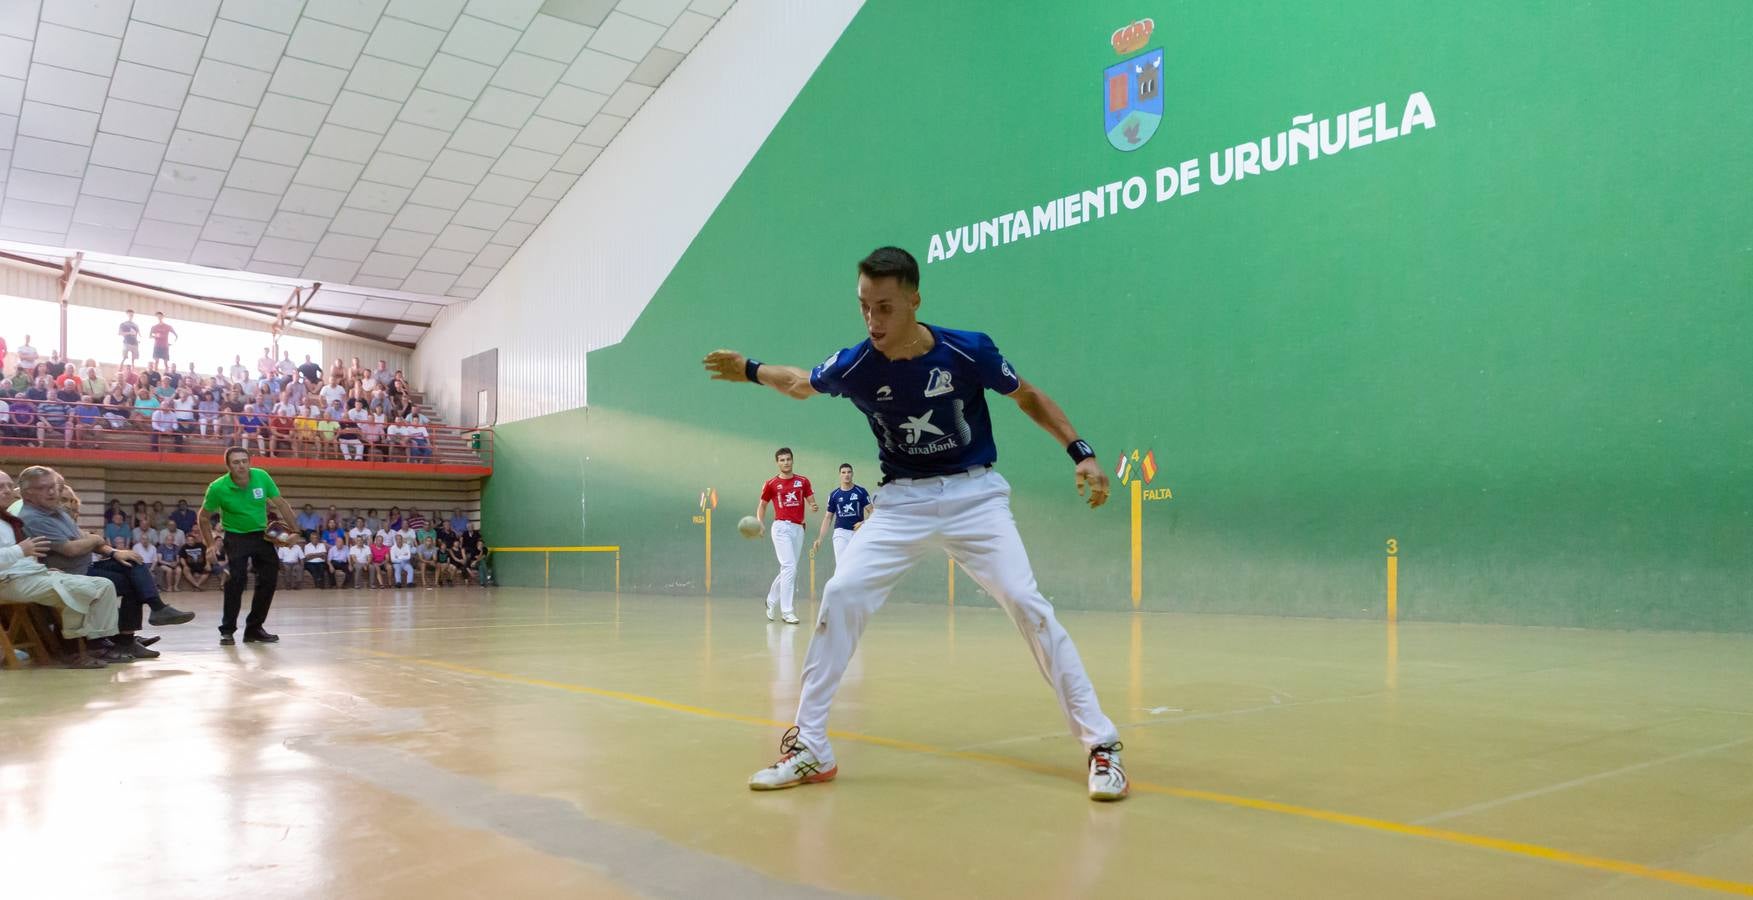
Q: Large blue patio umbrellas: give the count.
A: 0